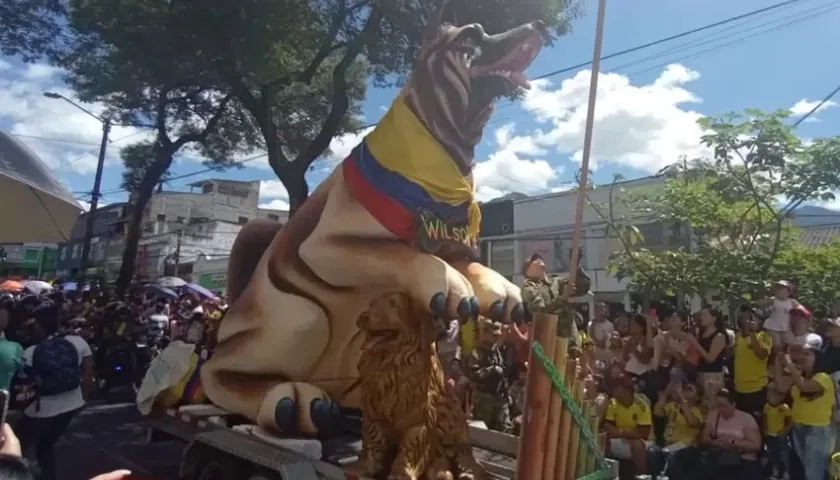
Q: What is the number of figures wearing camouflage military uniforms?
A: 2